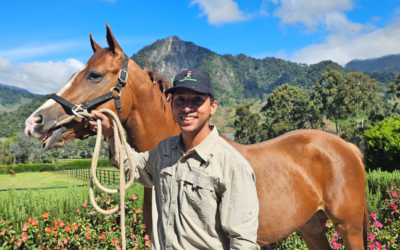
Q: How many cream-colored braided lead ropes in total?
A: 1